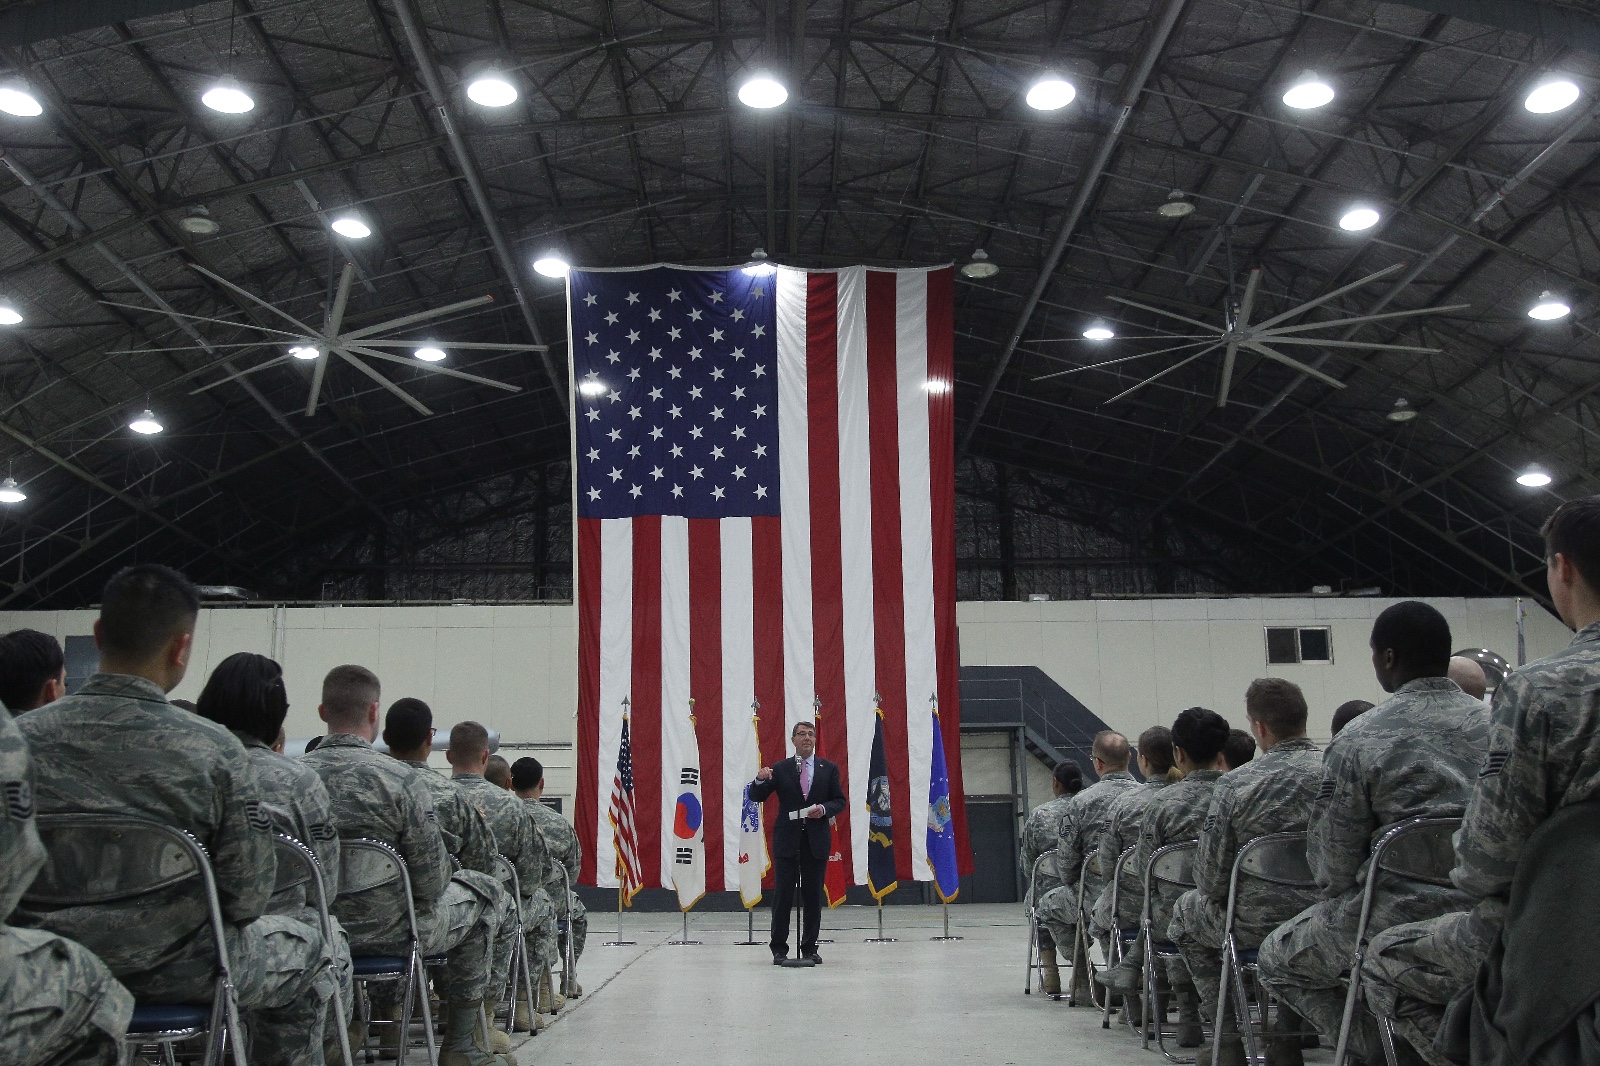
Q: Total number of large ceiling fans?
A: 2